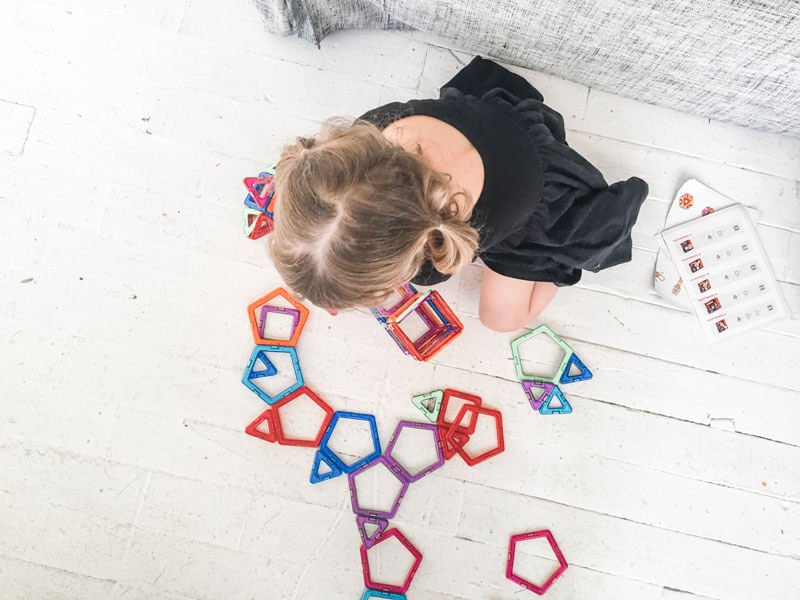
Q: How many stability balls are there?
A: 0